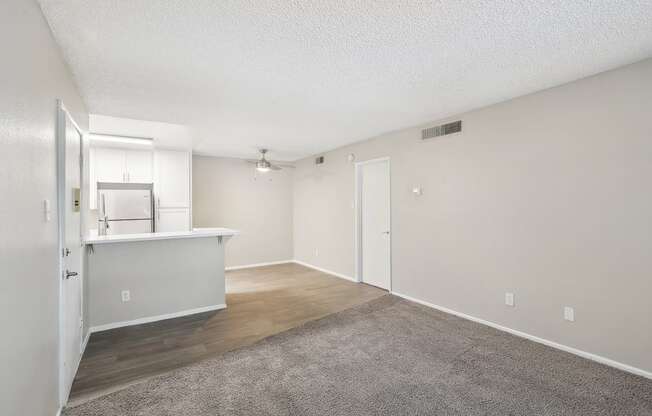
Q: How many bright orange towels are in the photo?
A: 0